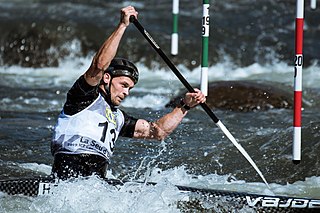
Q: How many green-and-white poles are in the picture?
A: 2